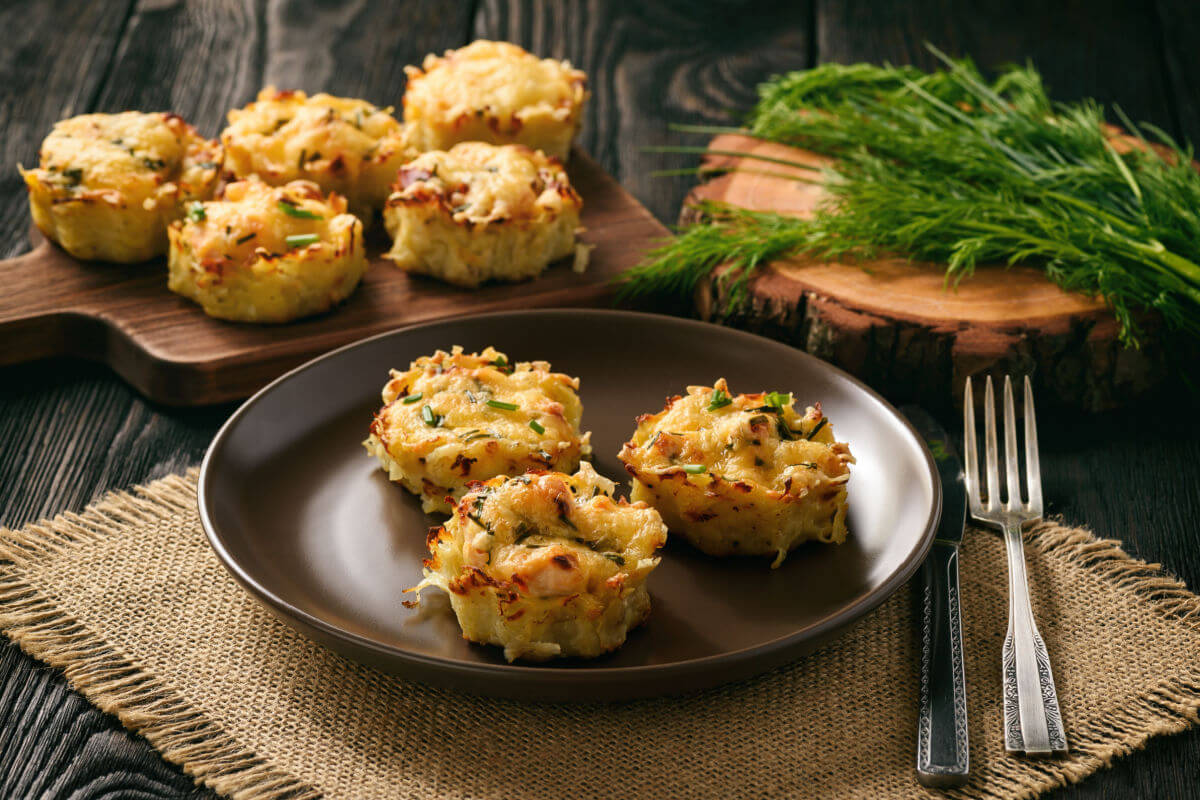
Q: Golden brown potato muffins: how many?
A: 8